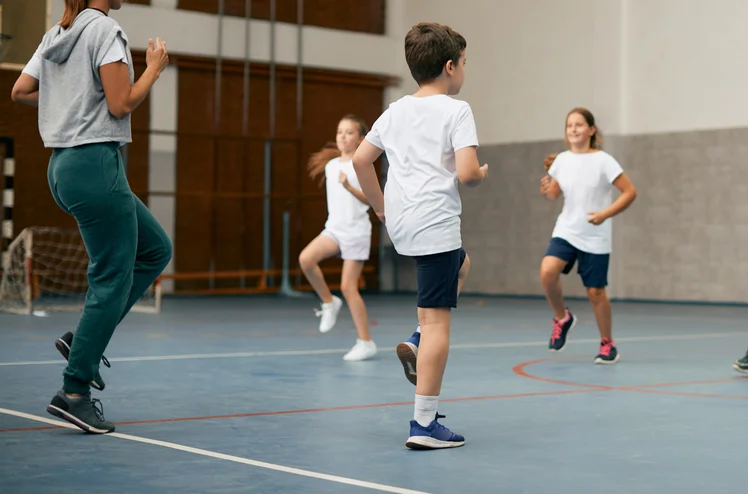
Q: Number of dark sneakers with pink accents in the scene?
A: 2